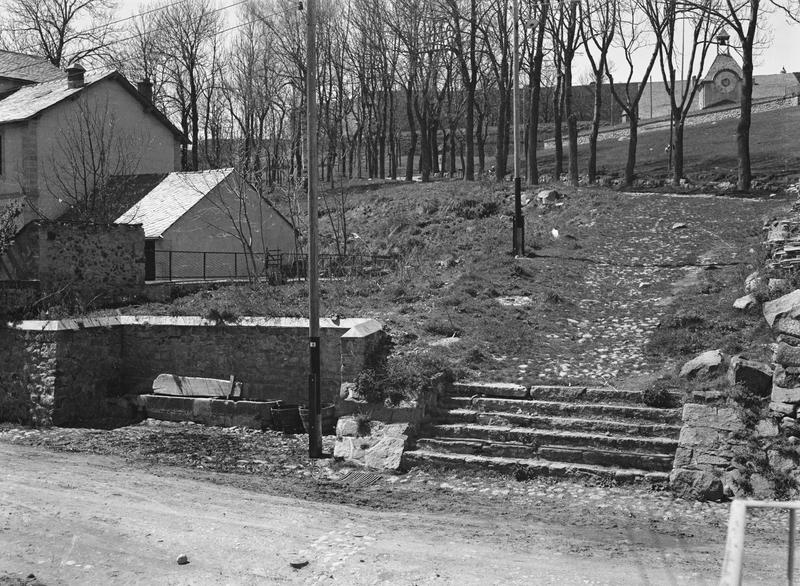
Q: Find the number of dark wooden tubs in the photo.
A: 2